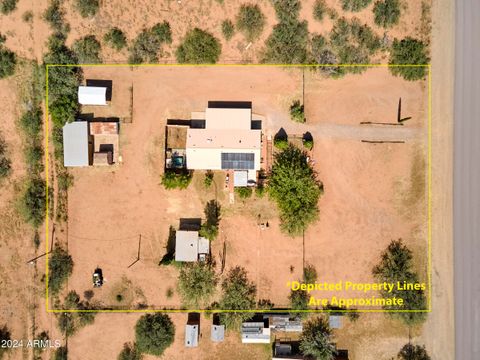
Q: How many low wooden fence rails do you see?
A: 2